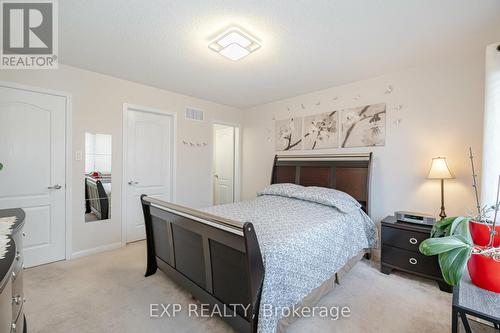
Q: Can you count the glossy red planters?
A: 2